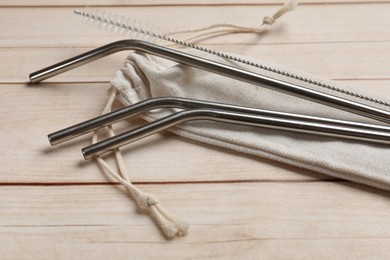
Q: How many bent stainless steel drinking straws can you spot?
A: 3